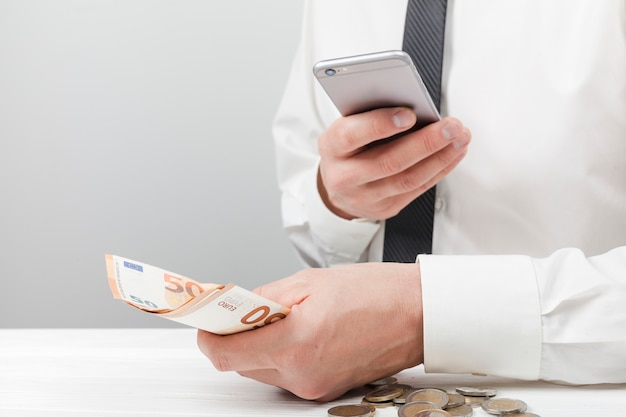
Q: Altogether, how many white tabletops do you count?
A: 1